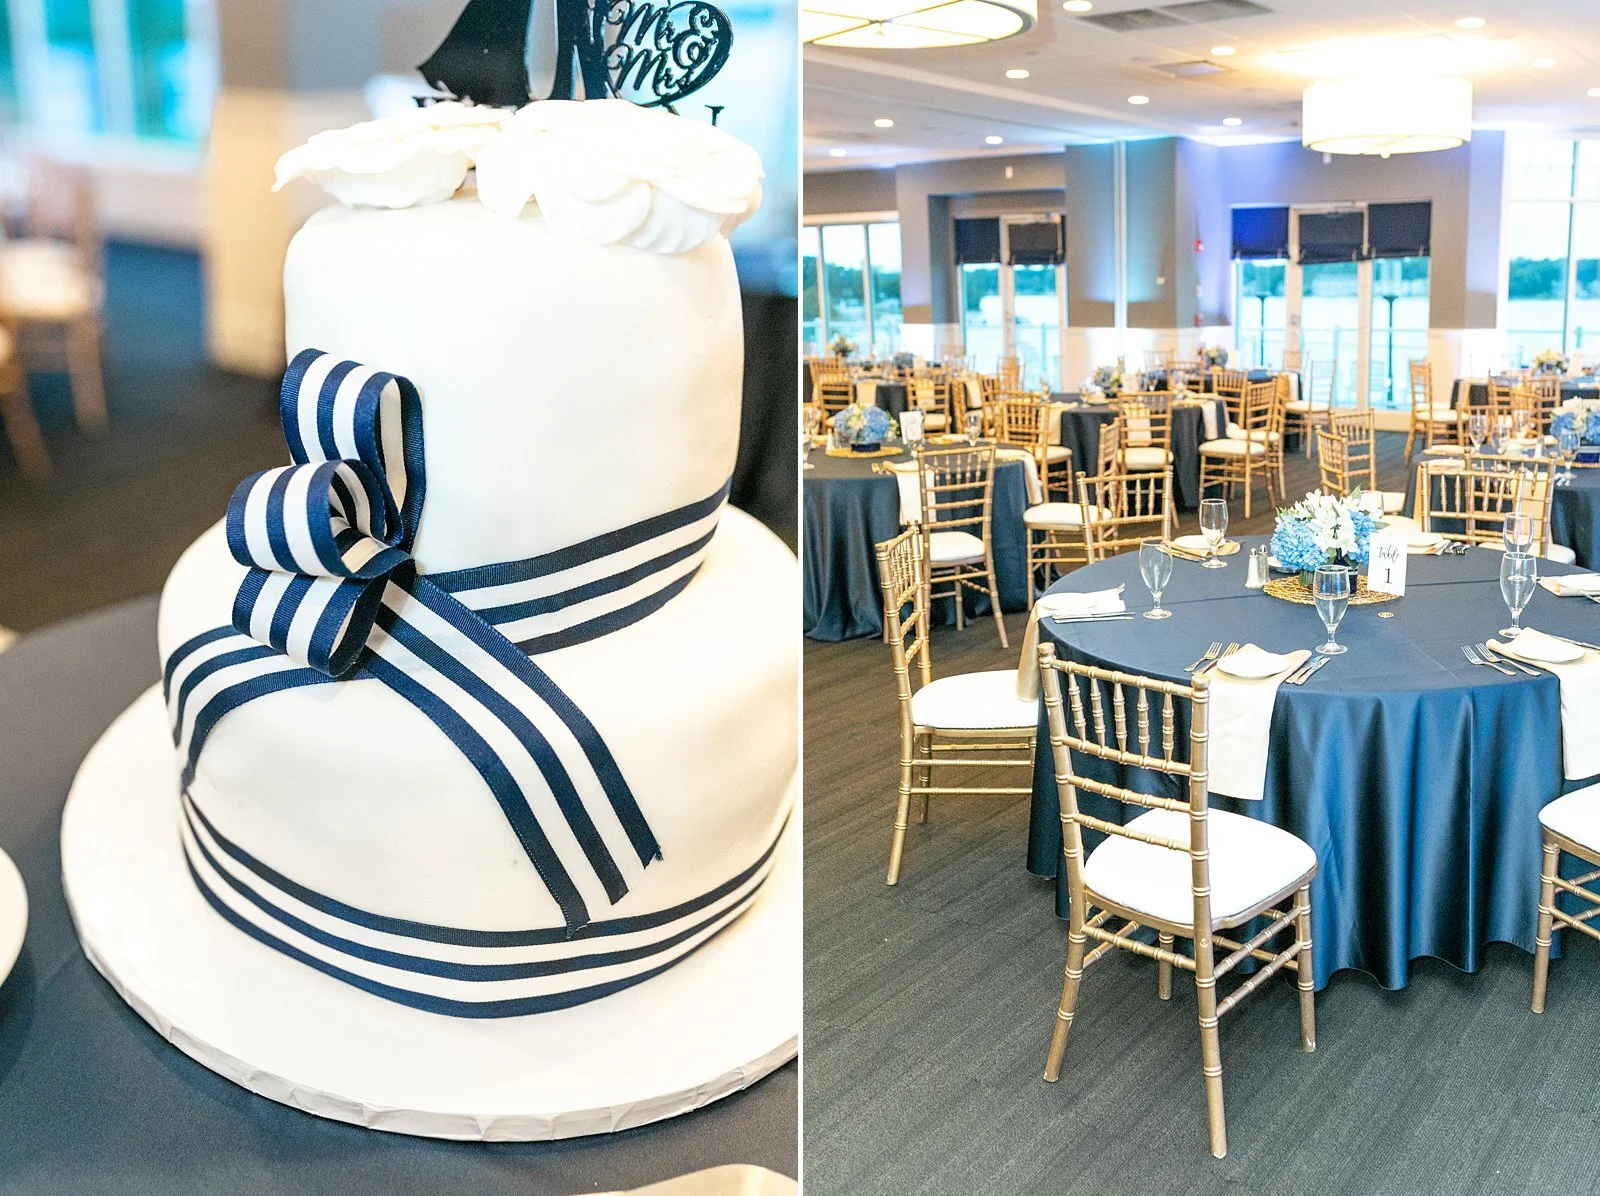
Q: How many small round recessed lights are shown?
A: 11